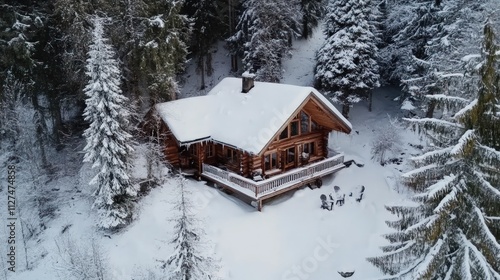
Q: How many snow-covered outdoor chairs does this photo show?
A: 3